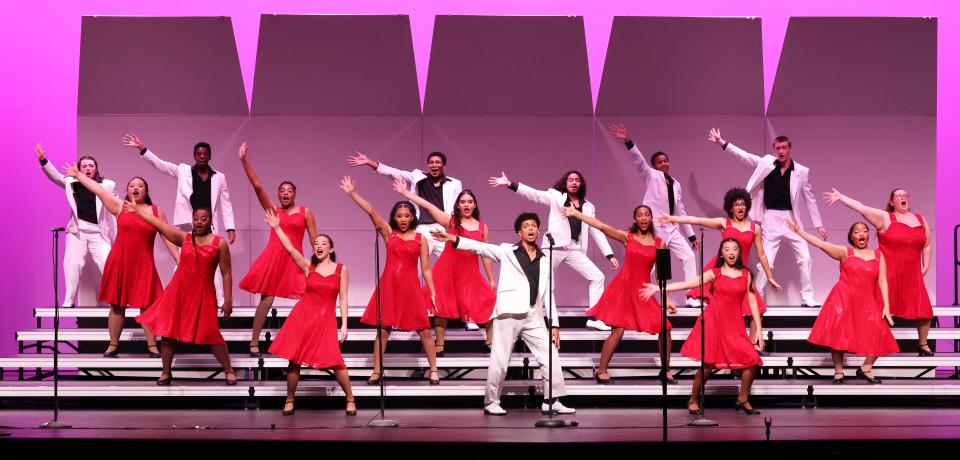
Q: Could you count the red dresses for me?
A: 11